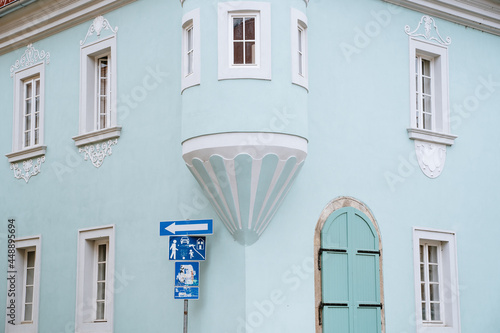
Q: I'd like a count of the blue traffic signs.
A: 4